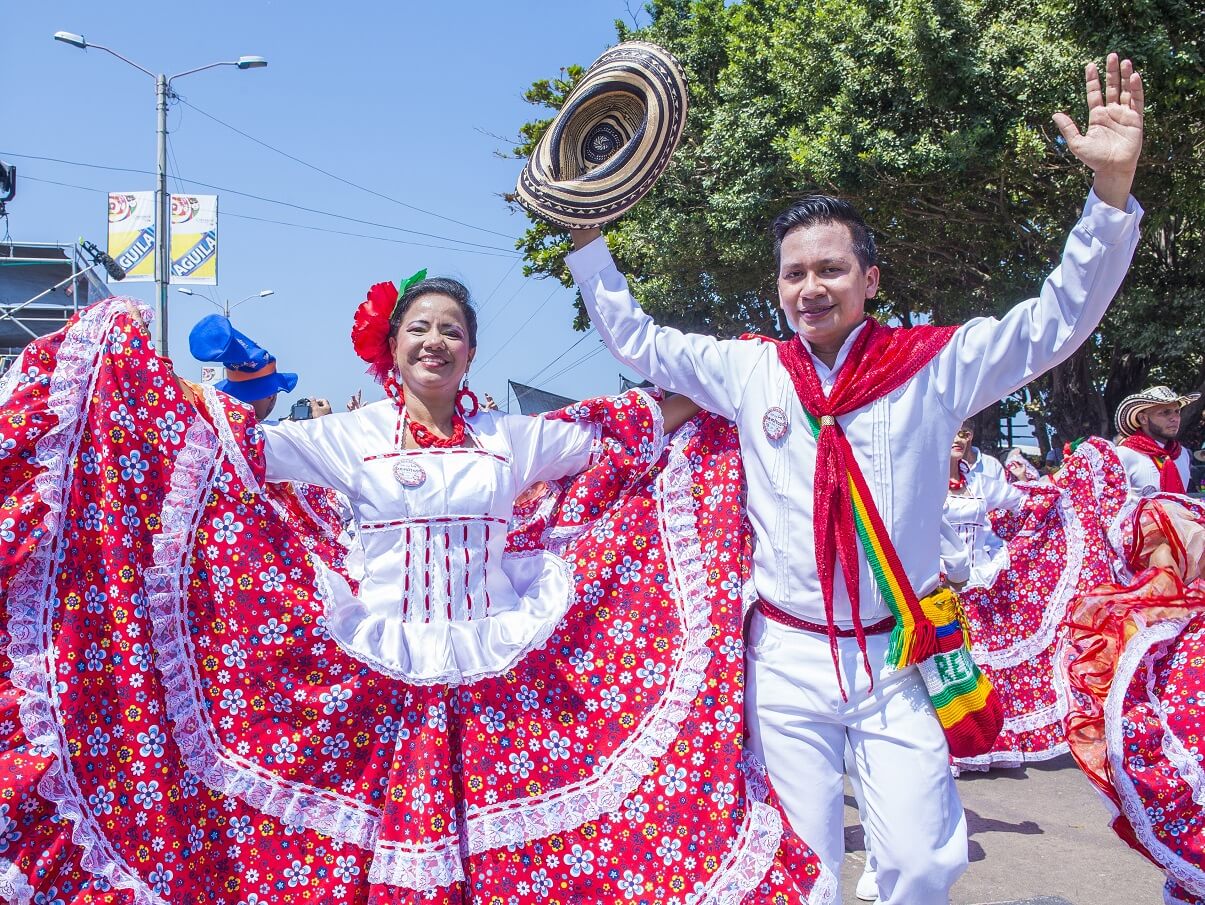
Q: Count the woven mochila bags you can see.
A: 1